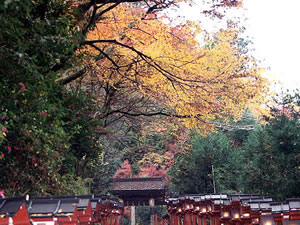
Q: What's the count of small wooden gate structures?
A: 1